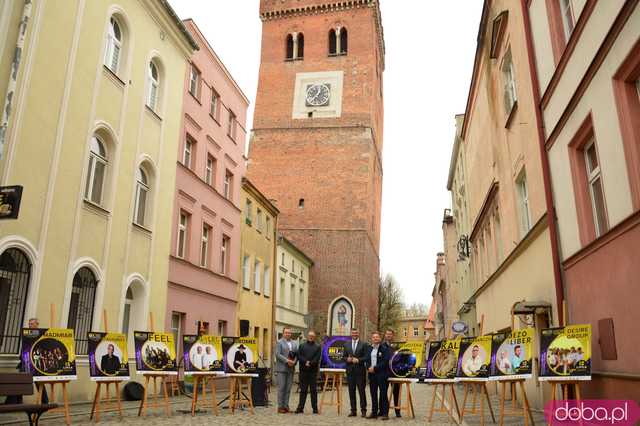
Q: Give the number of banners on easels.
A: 11